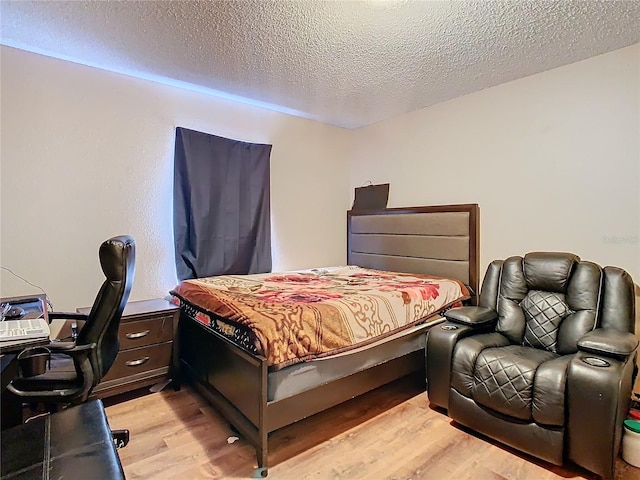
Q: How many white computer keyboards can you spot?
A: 1